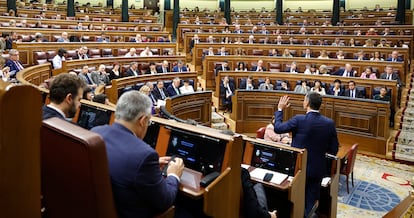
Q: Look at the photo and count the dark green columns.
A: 8